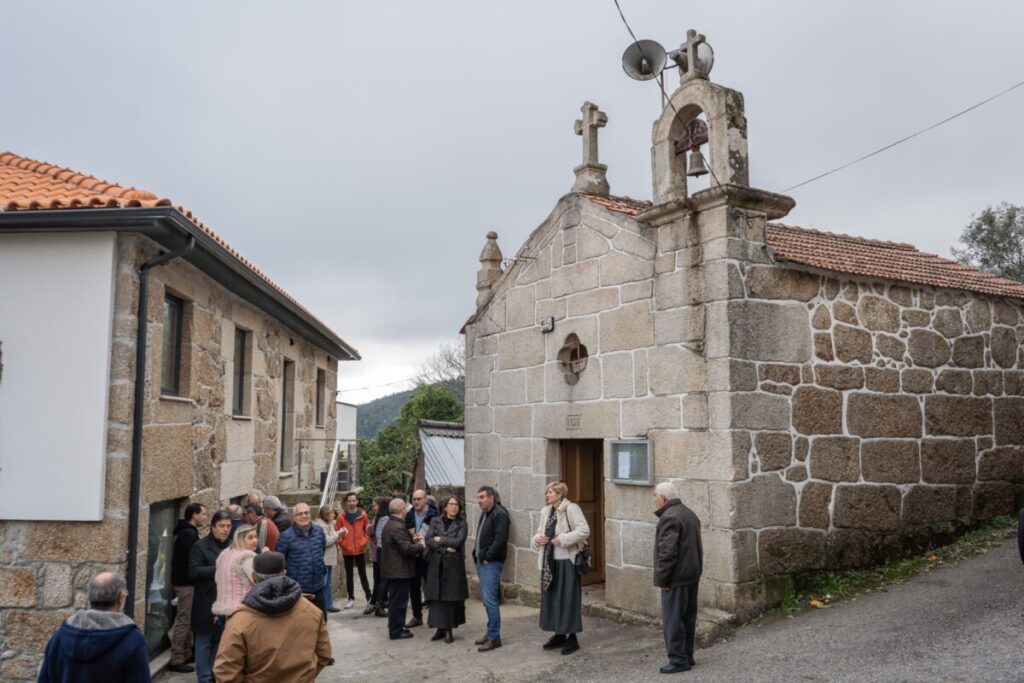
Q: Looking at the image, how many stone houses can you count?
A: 2